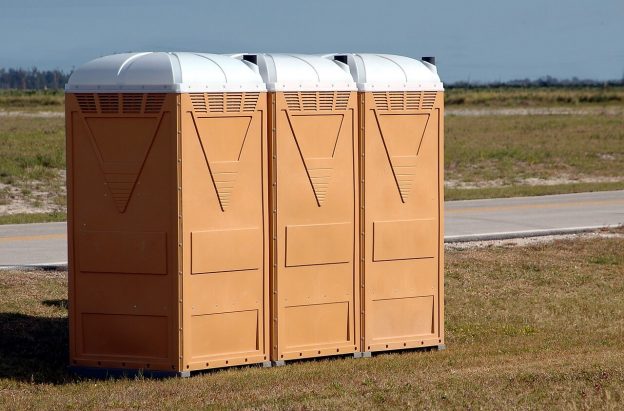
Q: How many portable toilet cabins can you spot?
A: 3